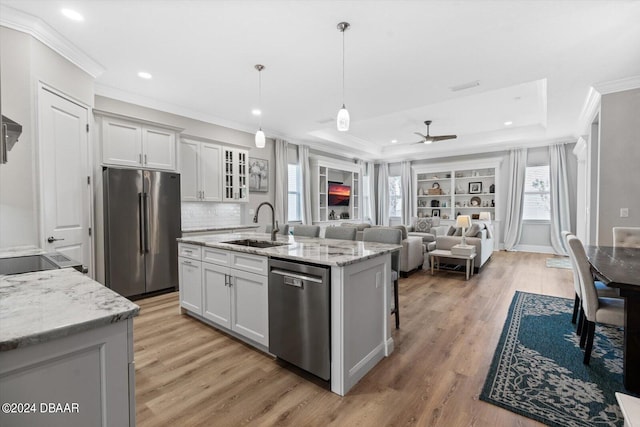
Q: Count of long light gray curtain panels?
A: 8